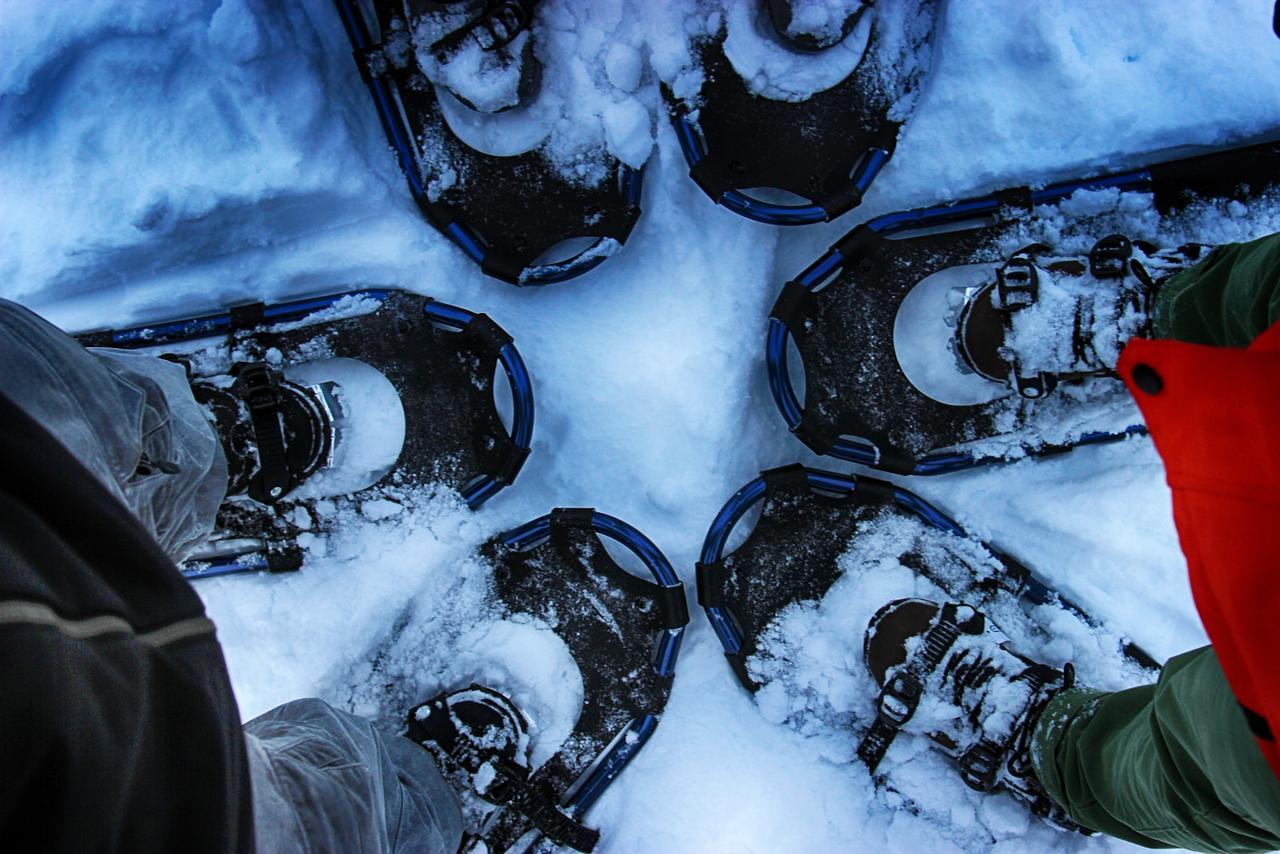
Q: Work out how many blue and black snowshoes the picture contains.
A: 6